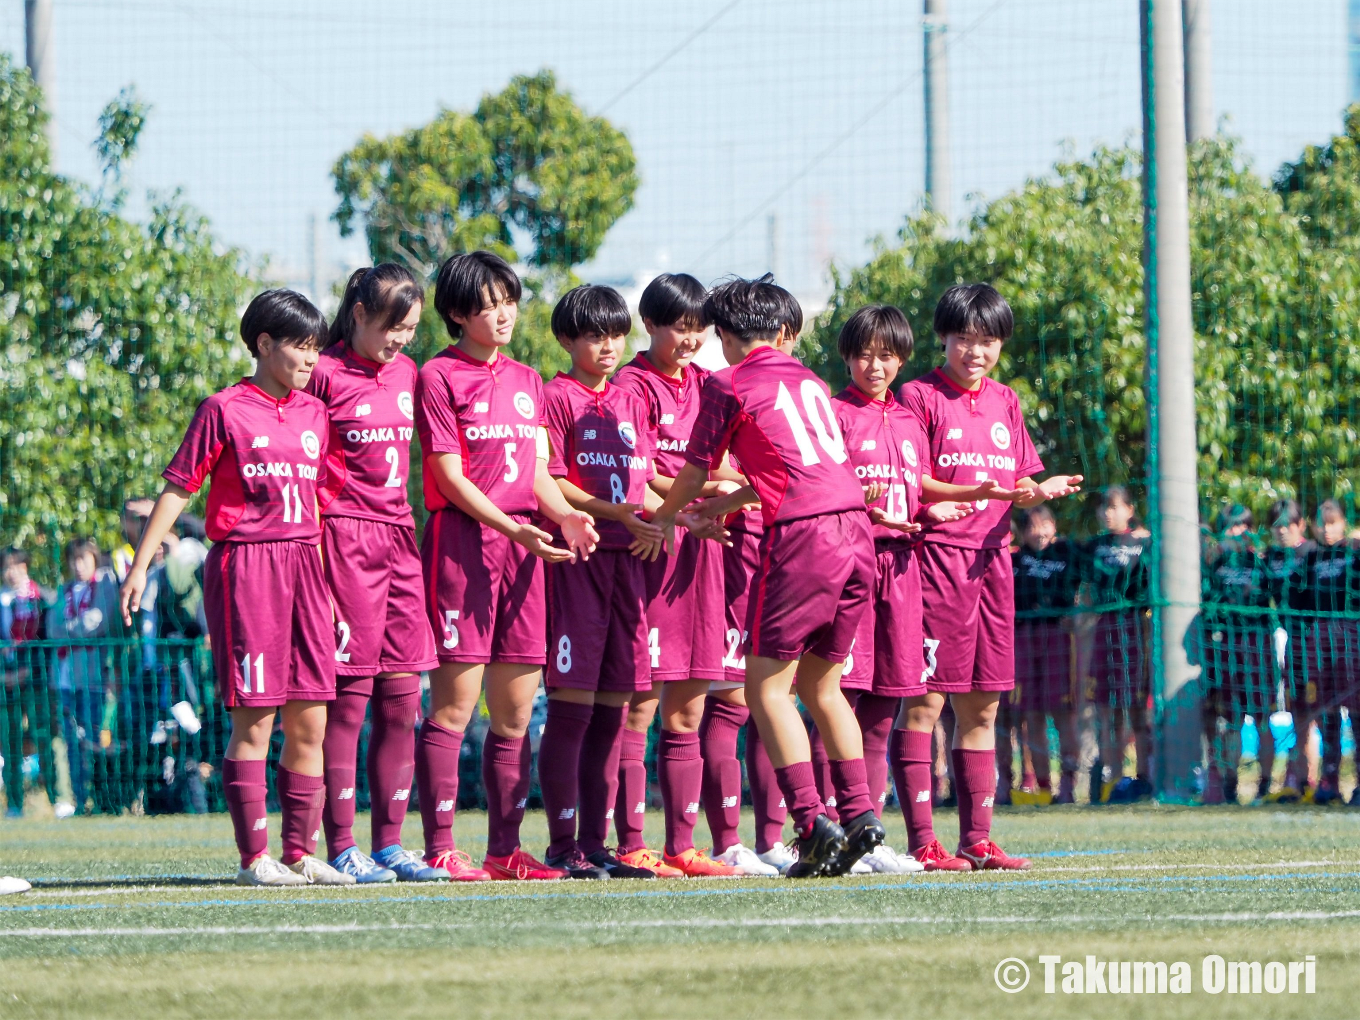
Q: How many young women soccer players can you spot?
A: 9